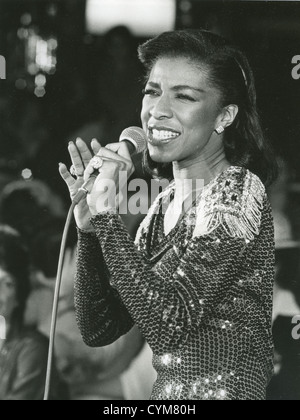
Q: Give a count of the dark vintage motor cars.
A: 0